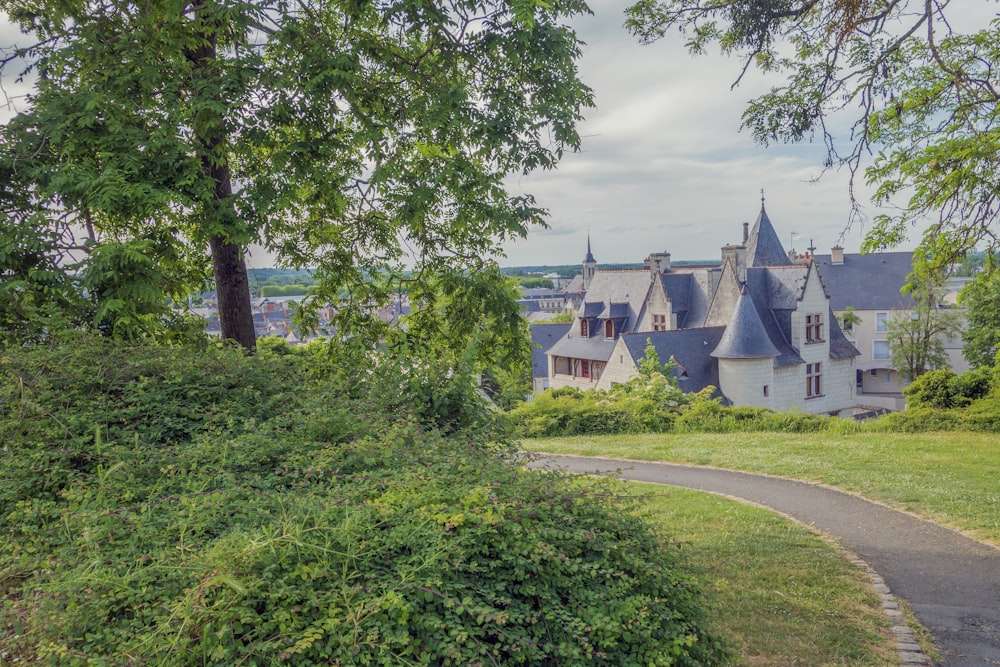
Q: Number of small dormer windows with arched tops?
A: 2